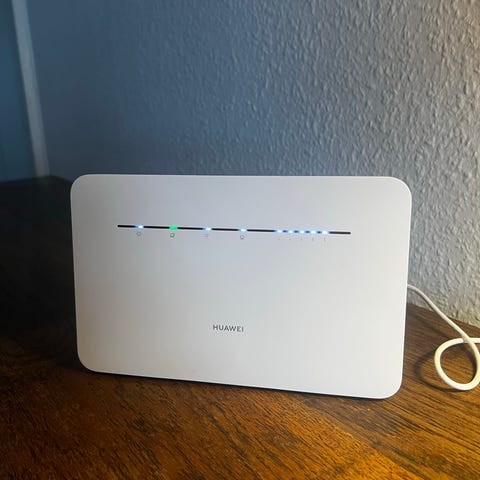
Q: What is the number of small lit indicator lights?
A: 9